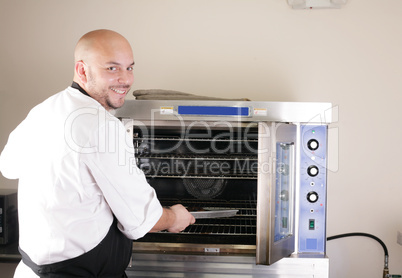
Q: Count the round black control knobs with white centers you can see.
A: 3